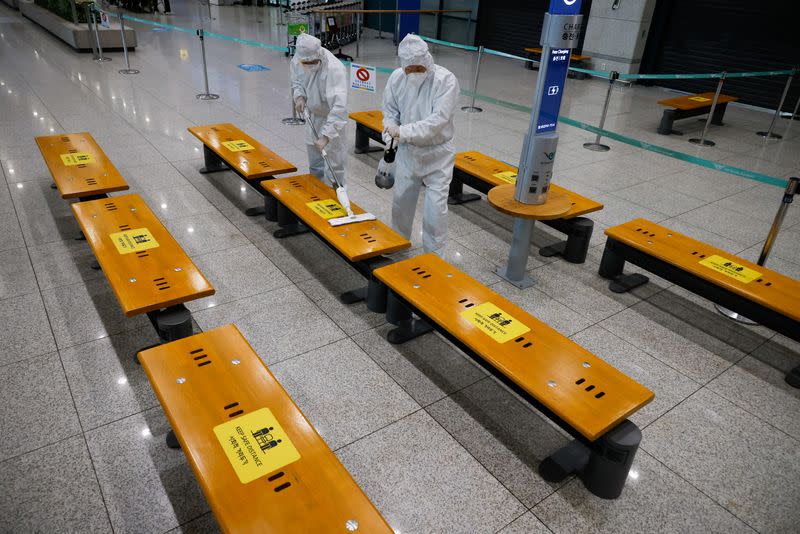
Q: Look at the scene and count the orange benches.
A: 11